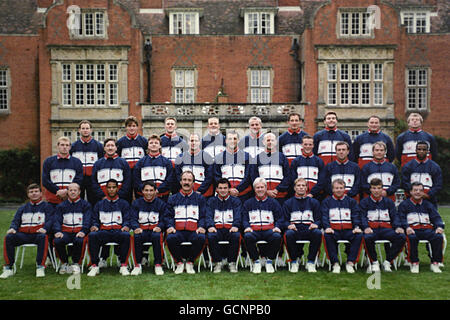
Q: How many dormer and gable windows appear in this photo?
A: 5